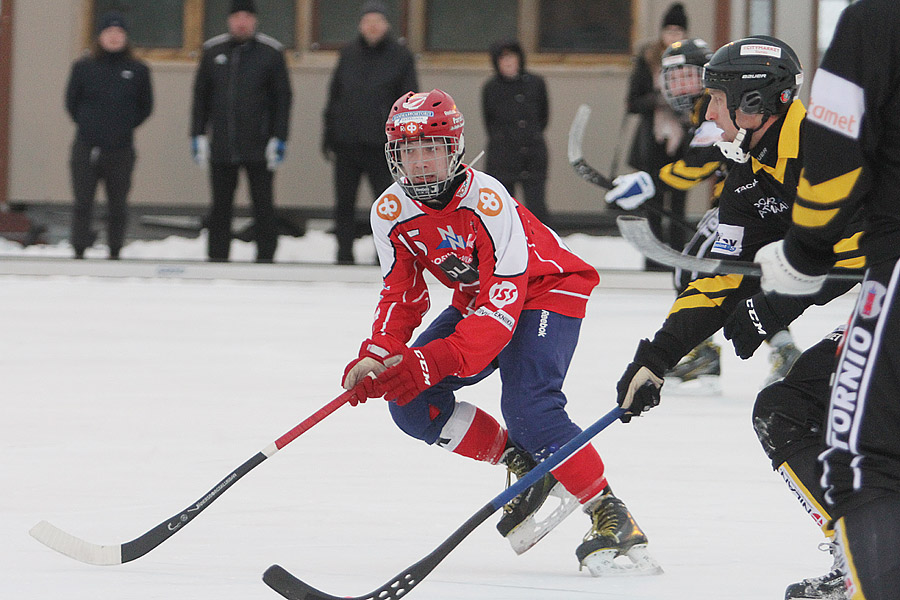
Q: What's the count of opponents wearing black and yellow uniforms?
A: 3